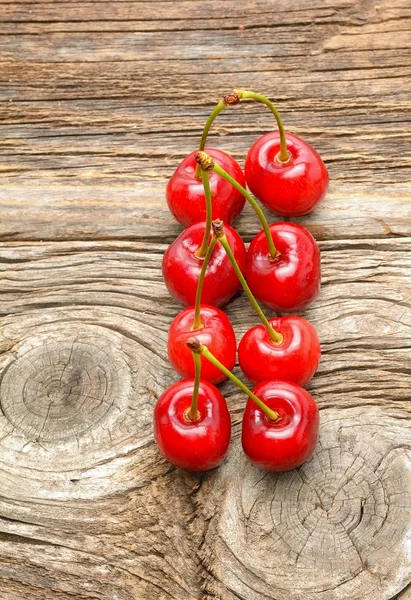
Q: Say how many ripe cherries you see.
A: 8